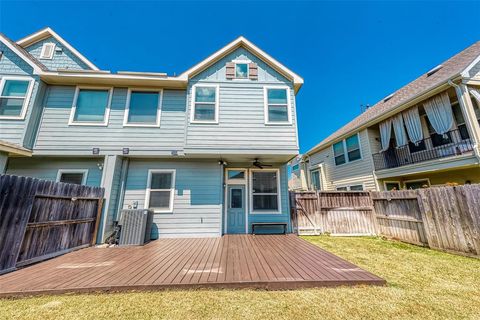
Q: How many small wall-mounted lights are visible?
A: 2